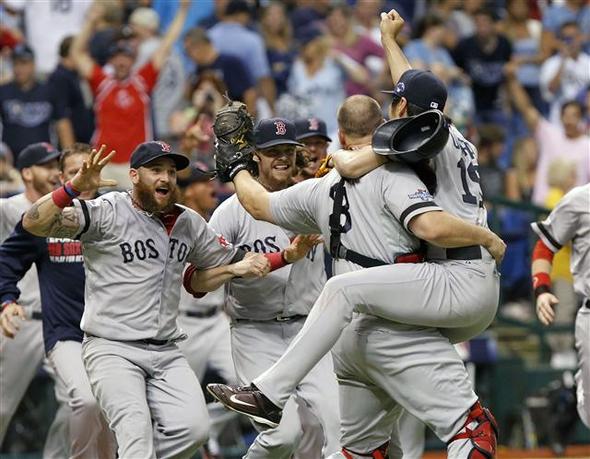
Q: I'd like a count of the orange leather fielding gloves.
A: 1